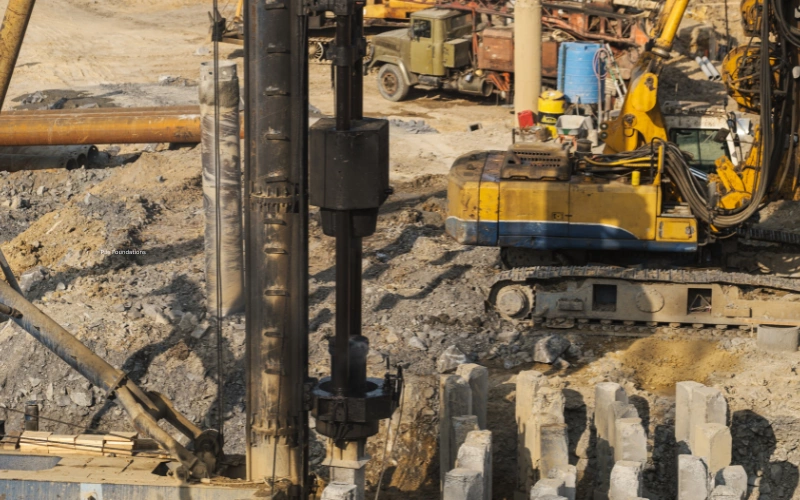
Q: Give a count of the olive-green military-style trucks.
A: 1